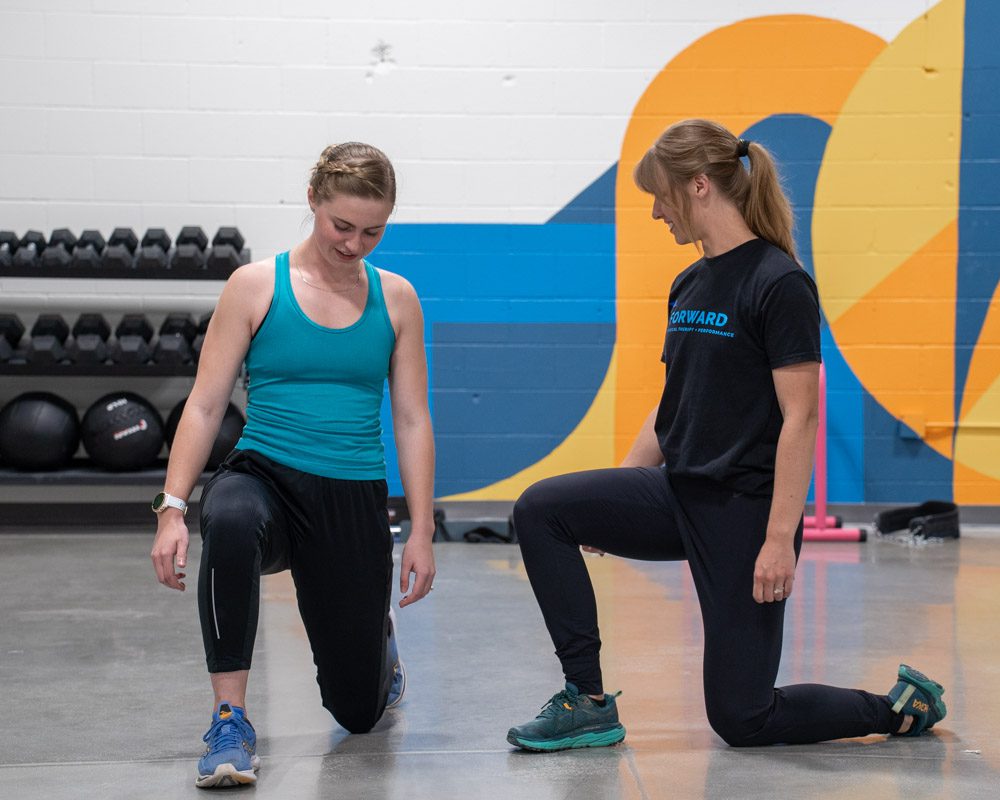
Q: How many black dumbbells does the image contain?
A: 14